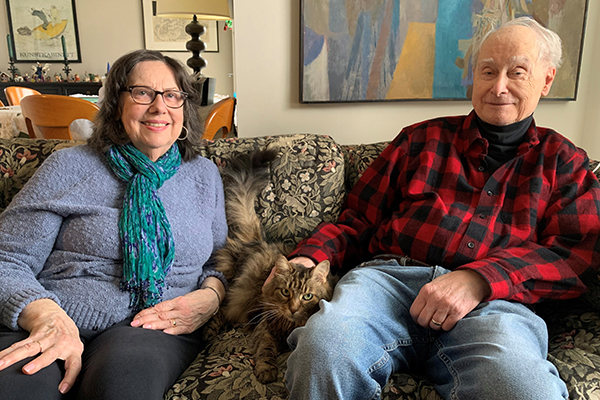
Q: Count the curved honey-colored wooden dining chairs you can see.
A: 3